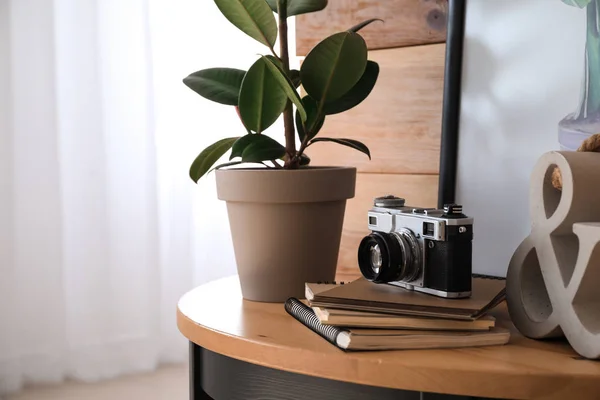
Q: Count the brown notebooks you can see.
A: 3